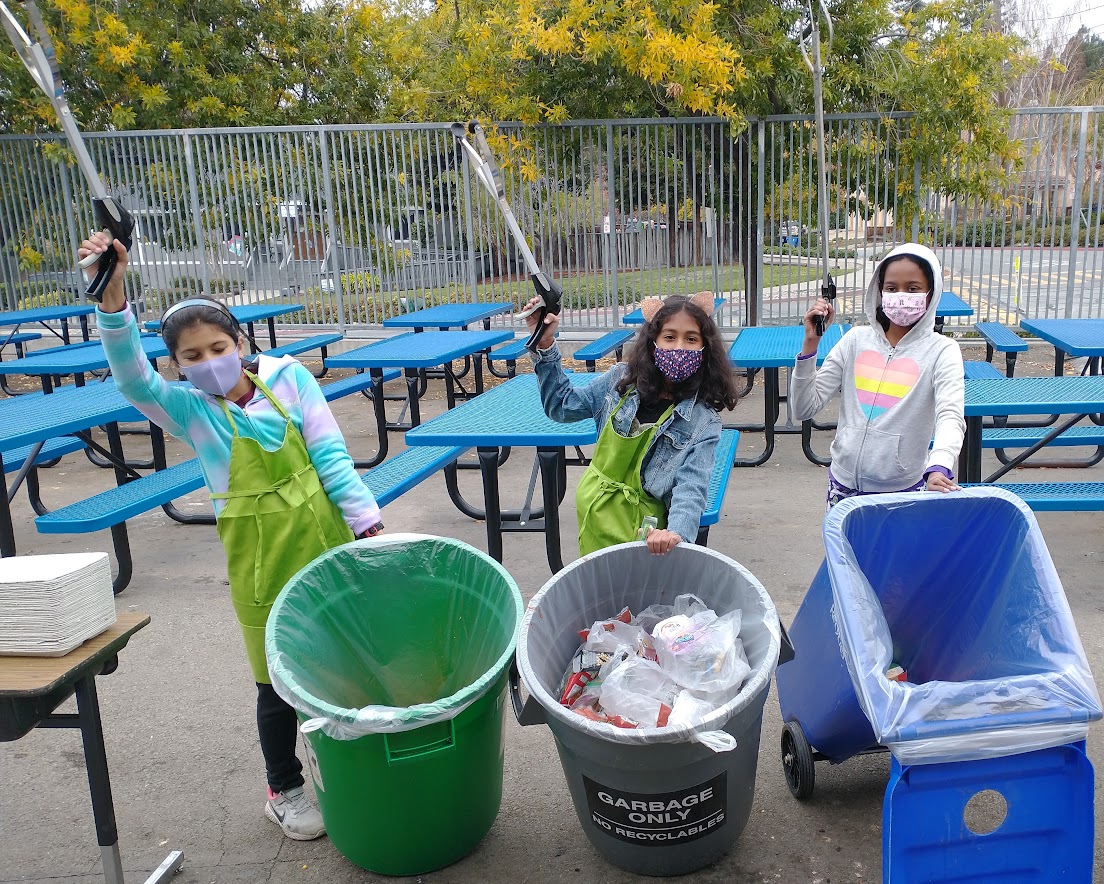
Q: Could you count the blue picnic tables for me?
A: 12